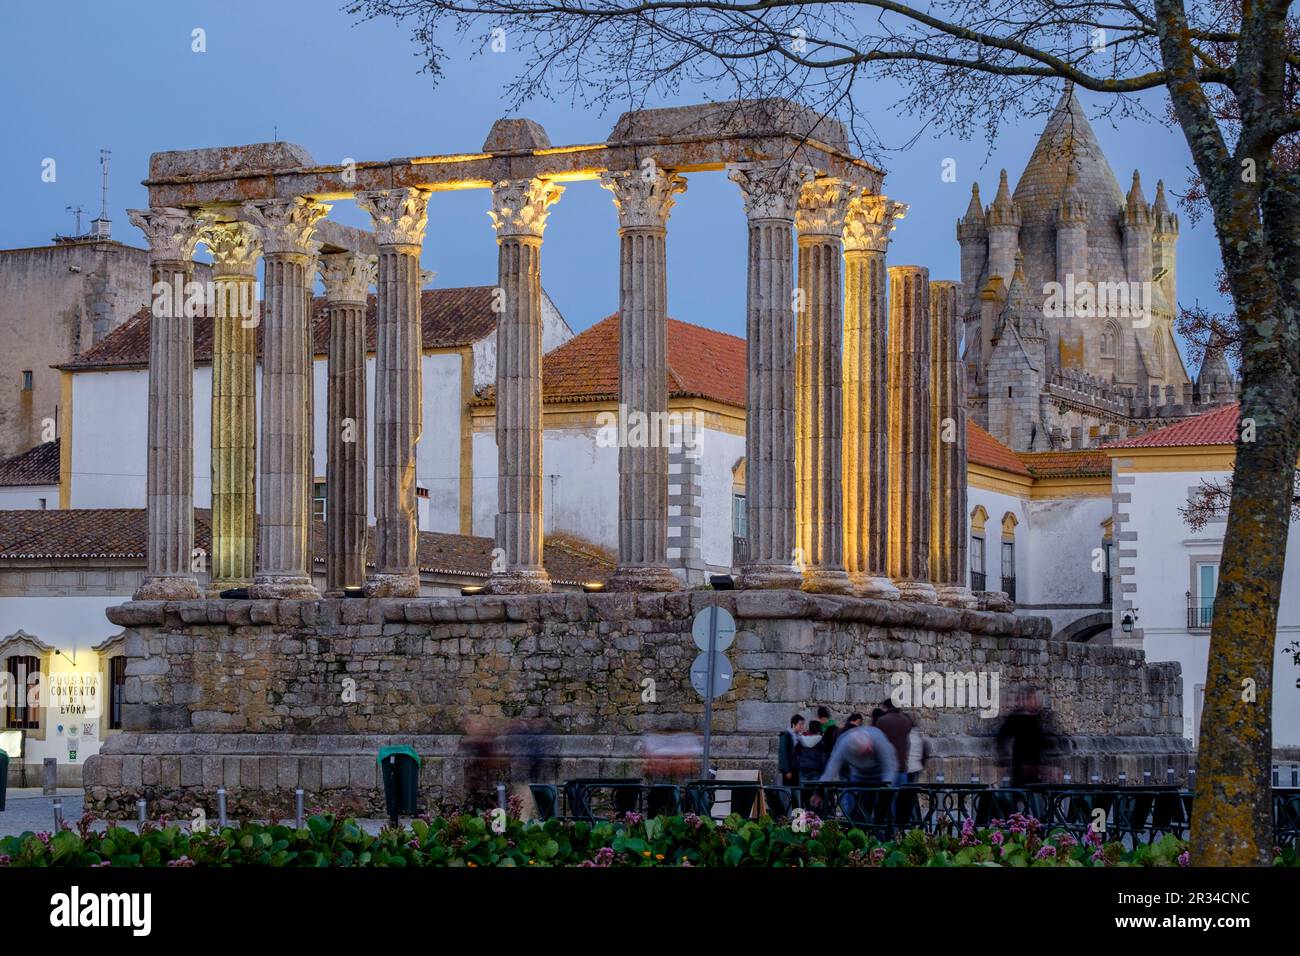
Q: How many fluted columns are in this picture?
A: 12